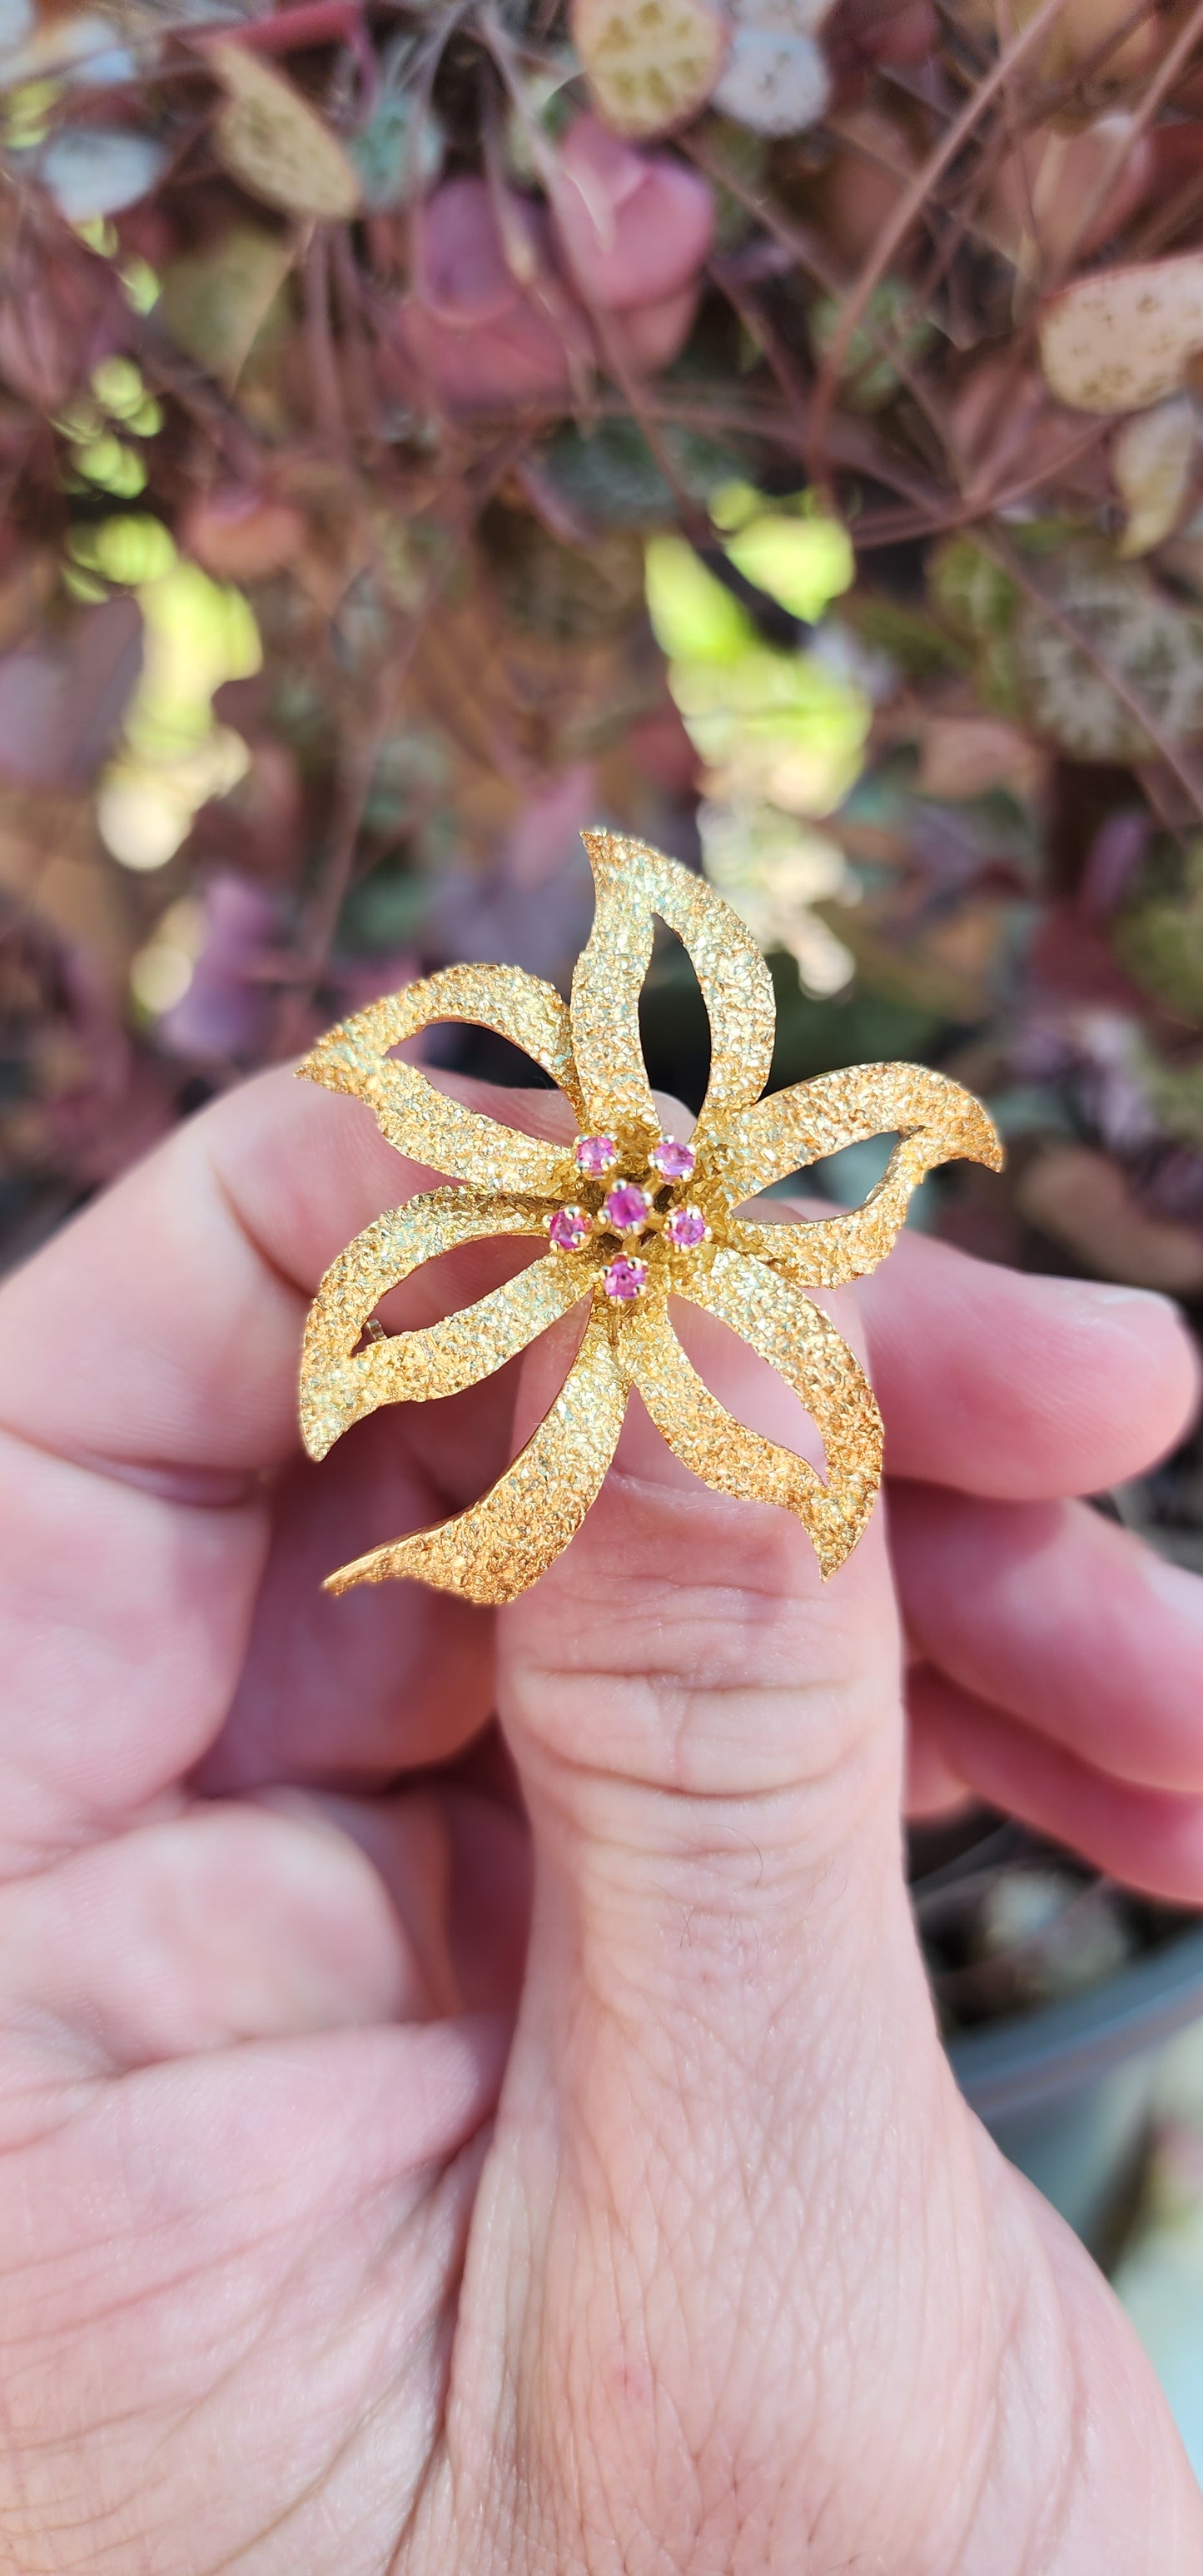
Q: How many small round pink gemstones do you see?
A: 6